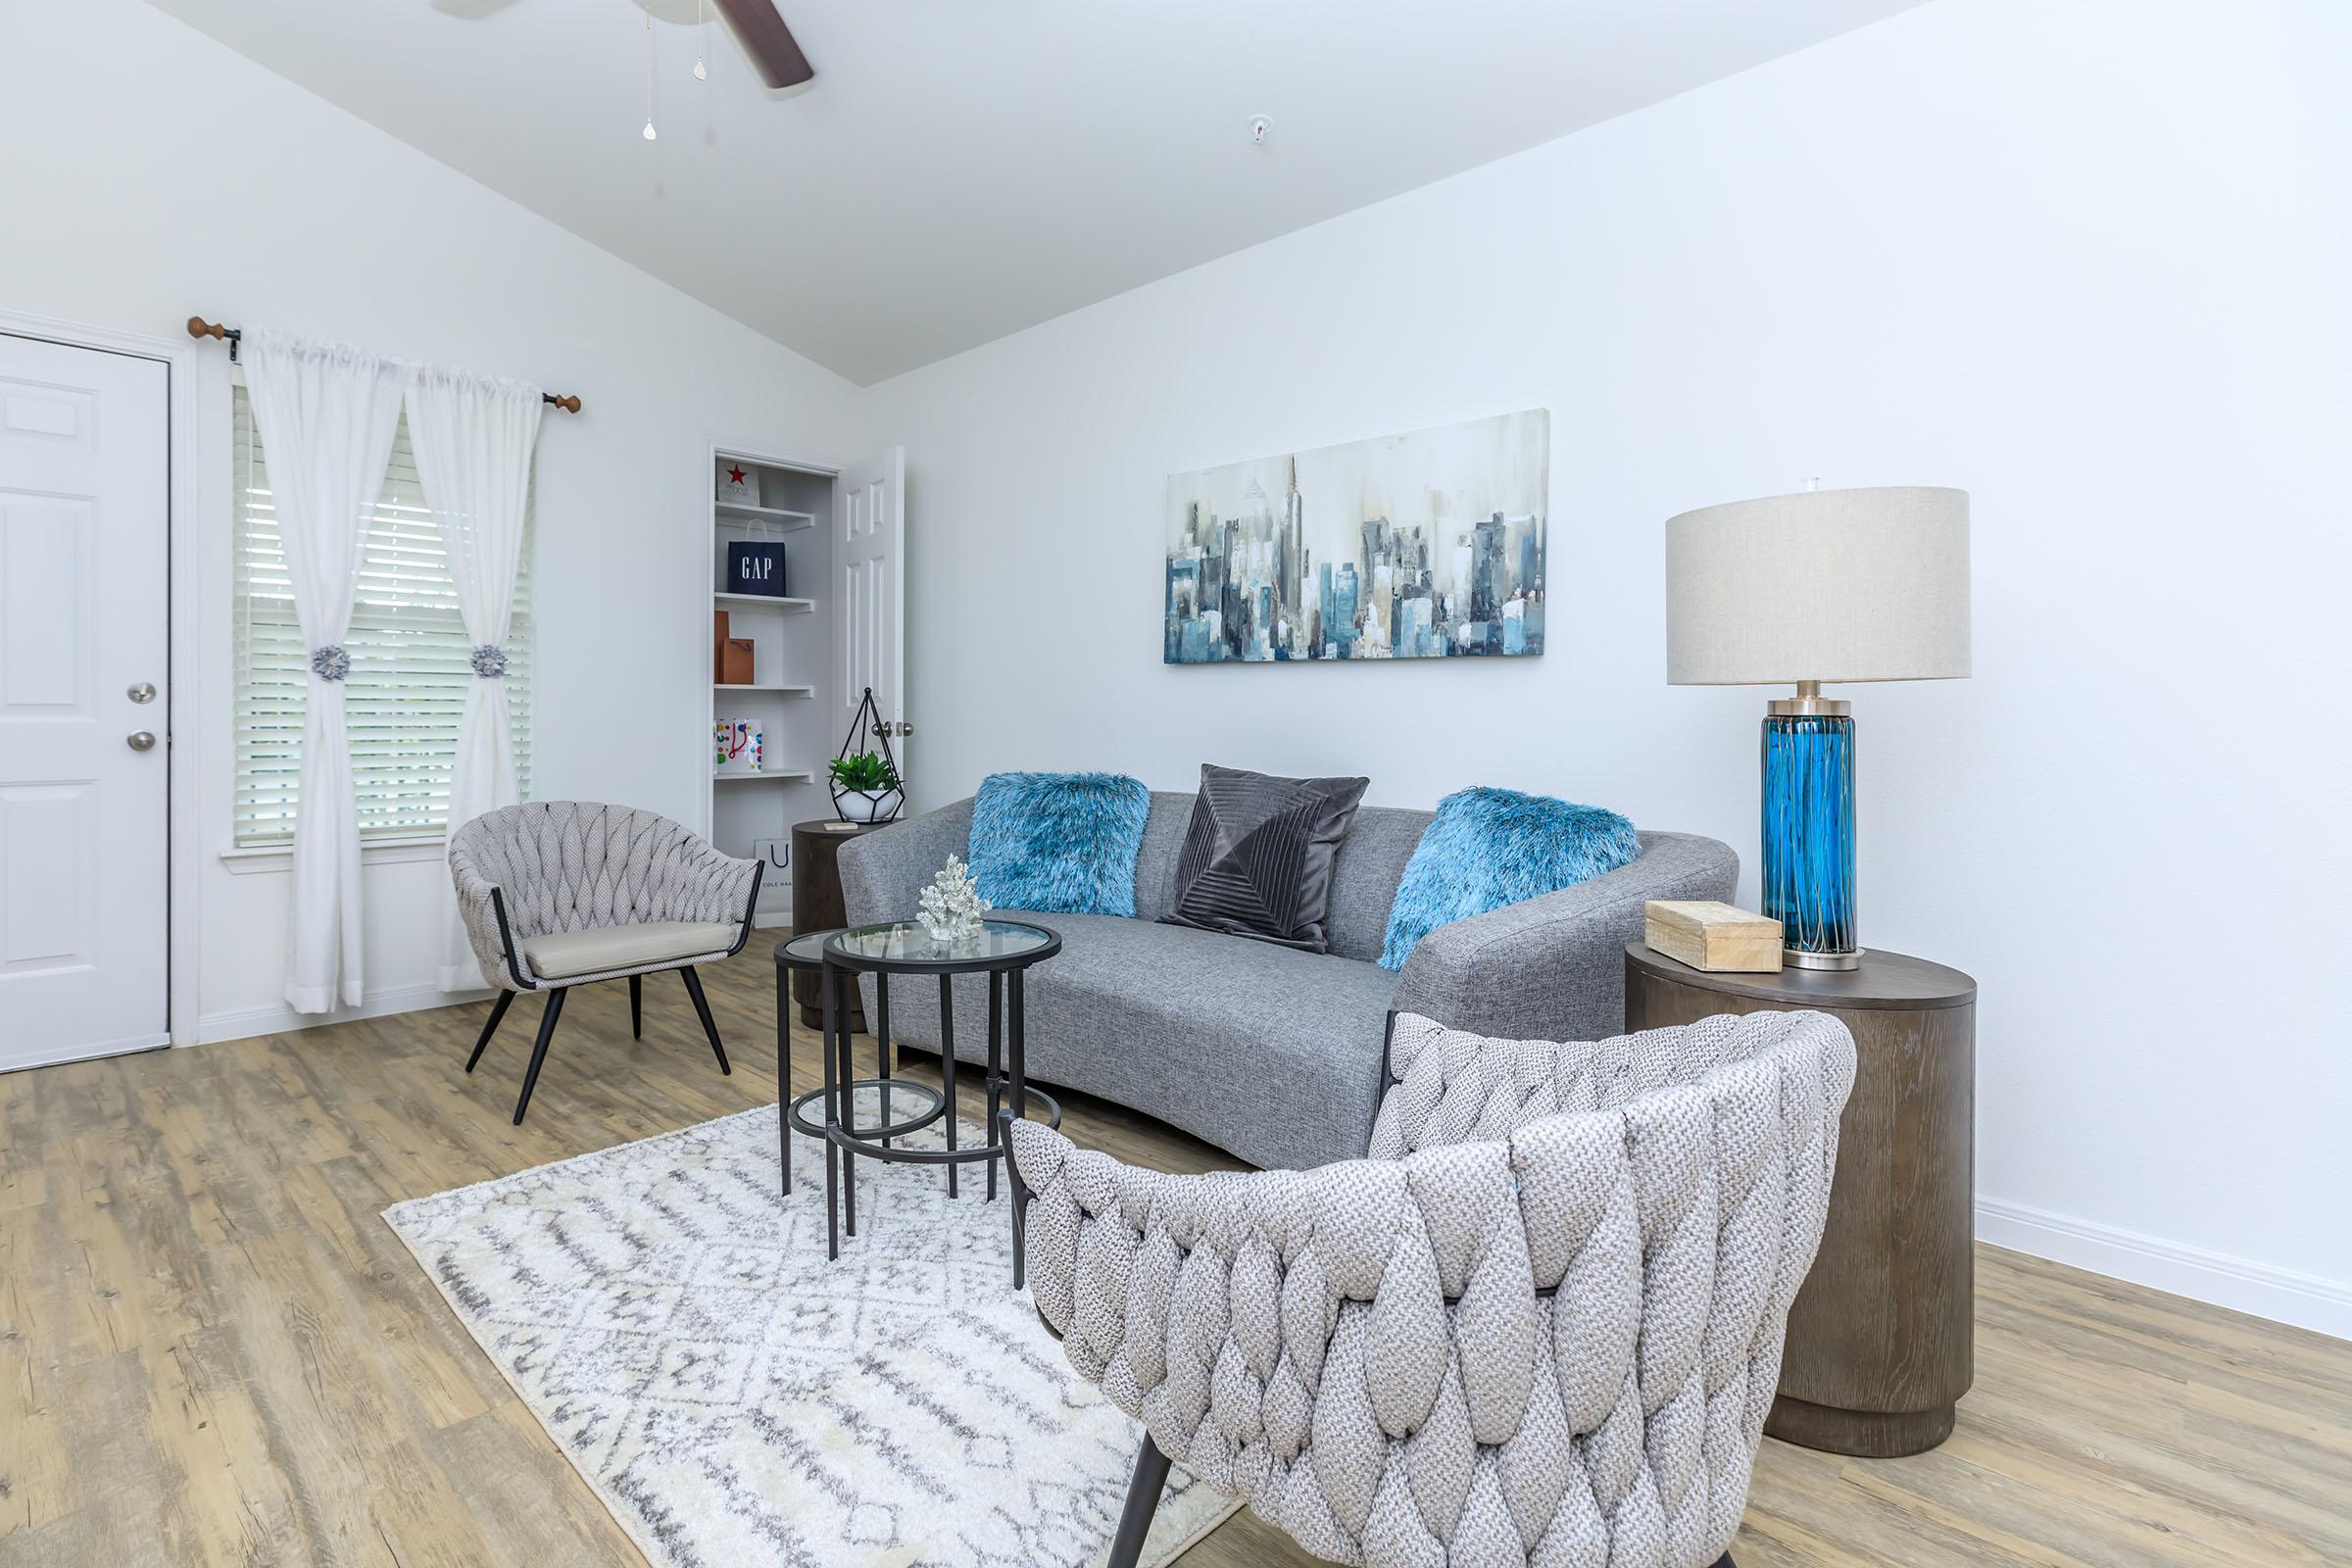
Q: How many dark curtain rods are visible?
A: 1